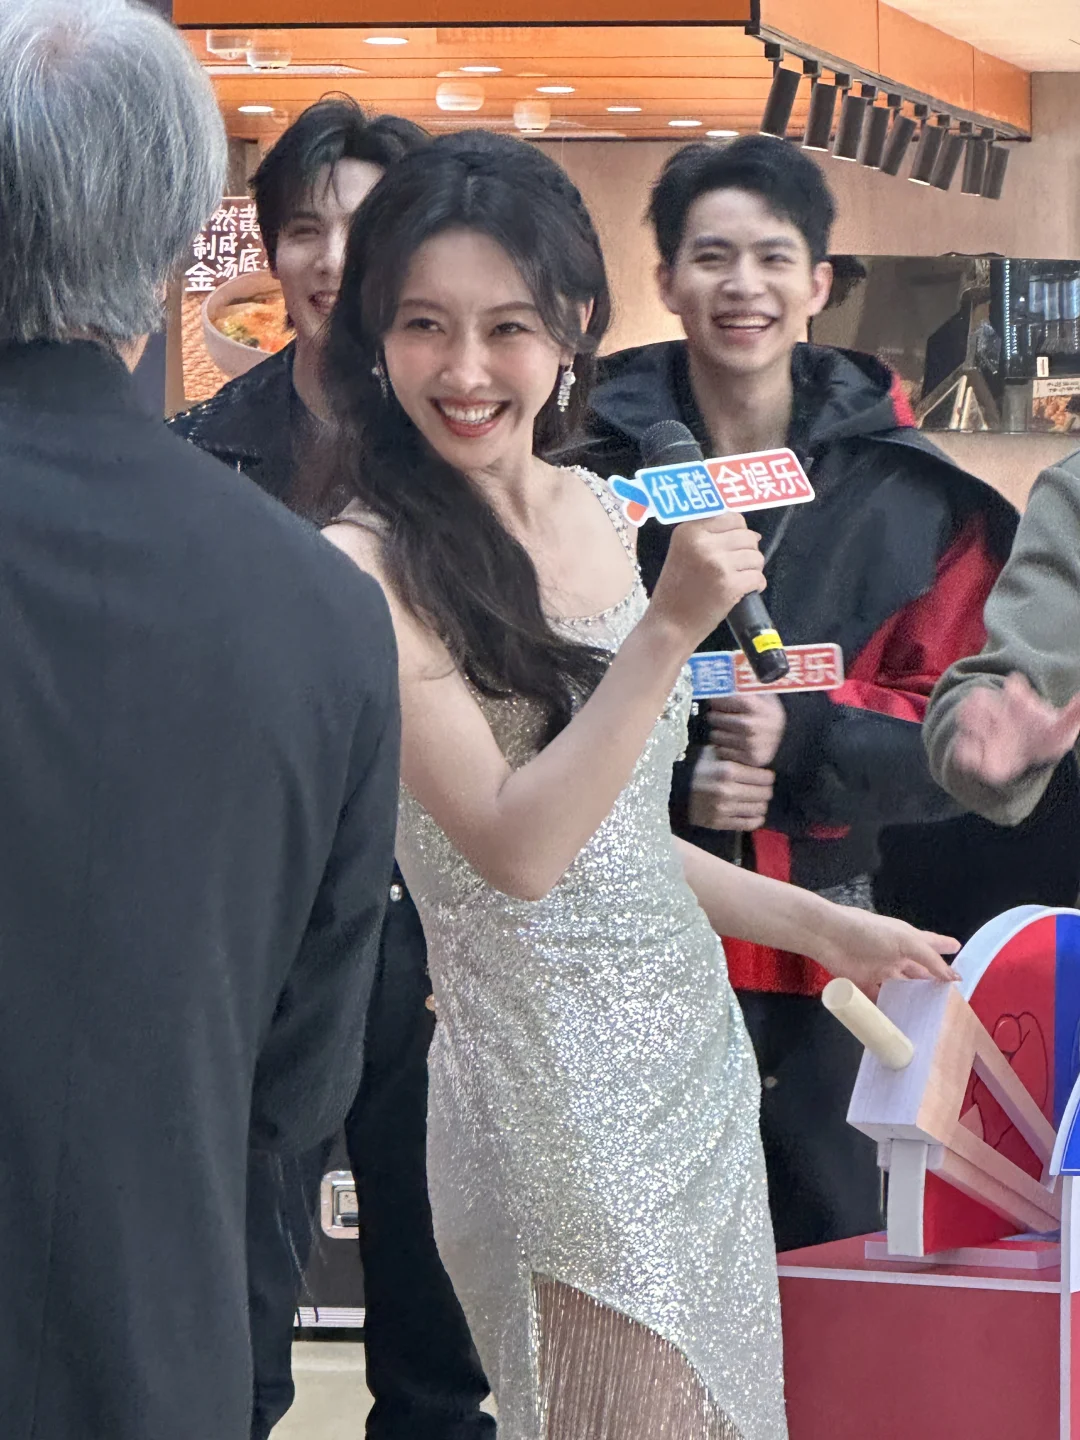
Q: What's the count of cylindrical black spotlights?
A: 9